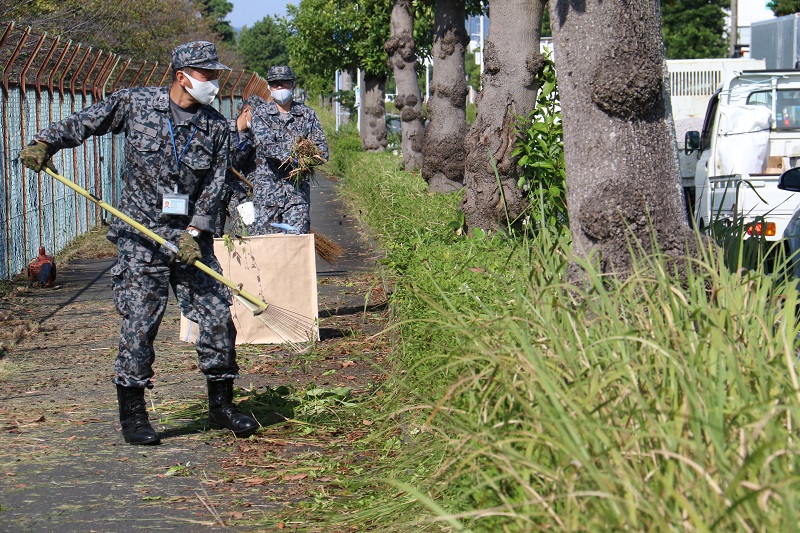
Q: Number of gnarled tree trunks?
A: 5